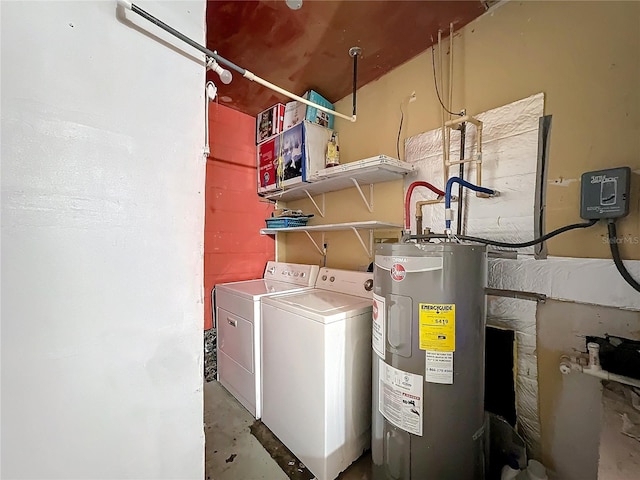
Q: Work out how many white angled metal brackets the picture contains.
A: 4